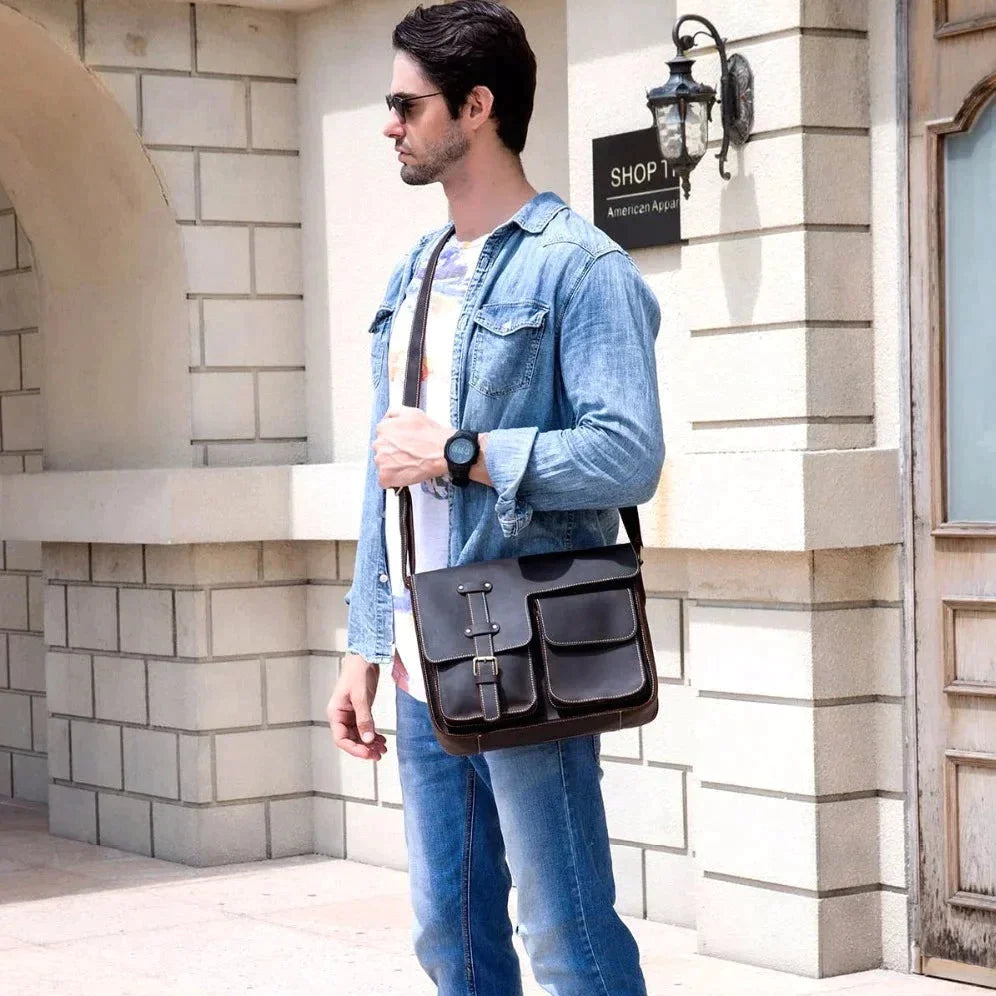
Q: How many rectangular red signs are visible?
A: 0